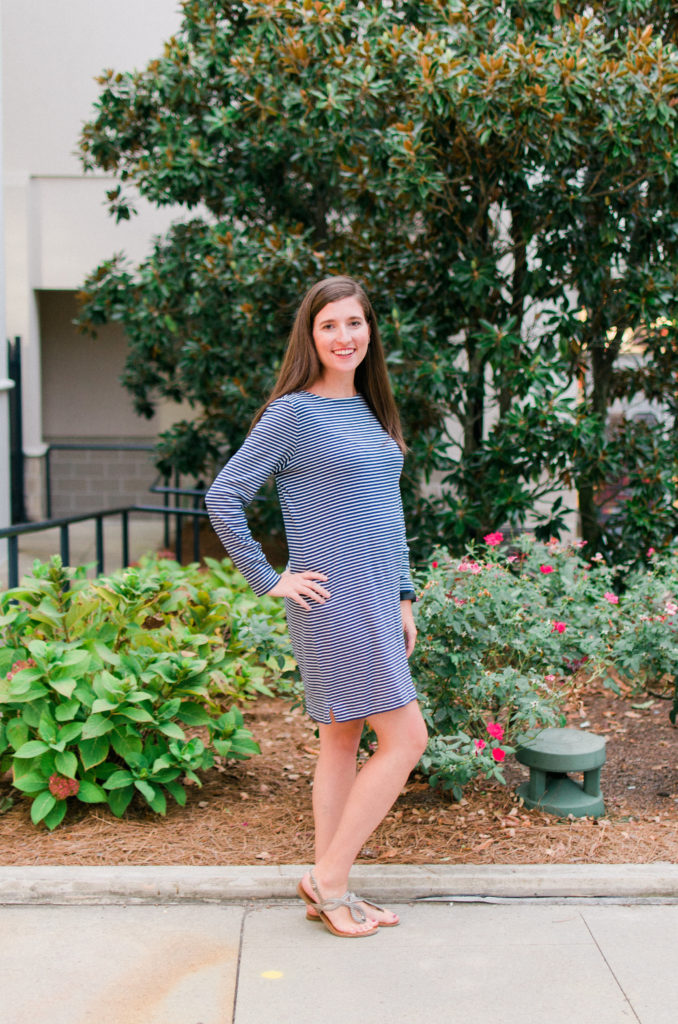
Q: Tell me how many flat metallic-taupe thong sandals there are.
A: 2